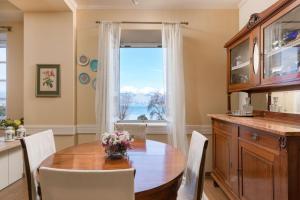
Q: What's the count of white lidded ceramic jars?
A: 2